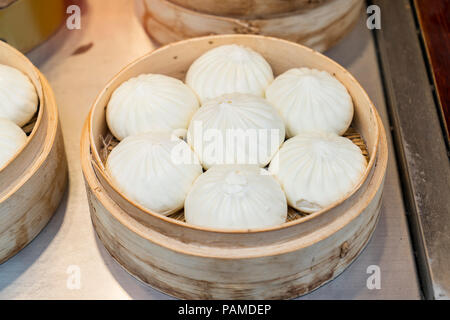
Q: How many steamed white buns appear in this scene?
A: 9